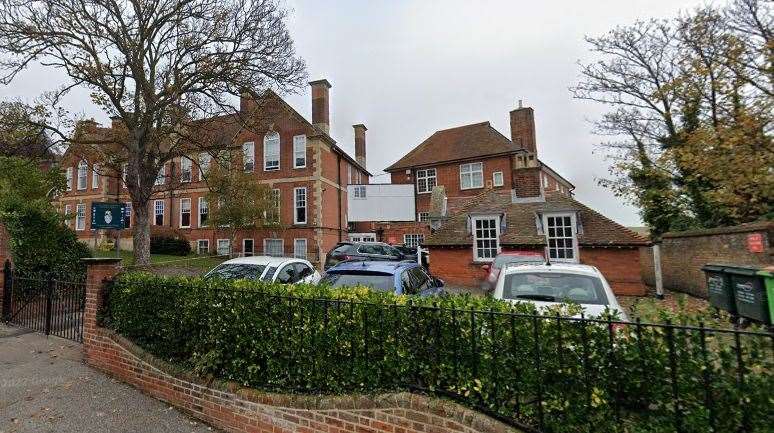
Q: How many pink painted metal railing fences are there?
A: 0